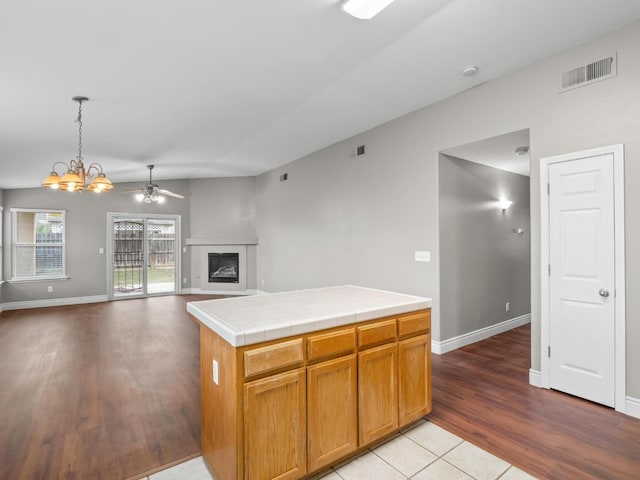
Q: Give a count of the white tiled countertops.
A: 1